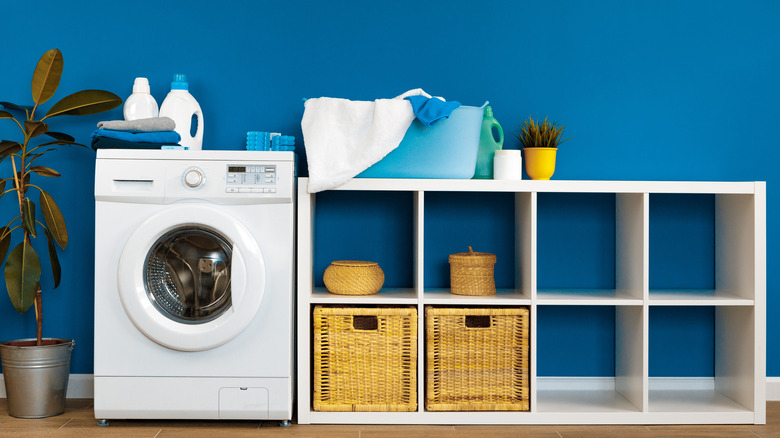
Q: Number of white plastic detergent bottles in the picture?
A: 2